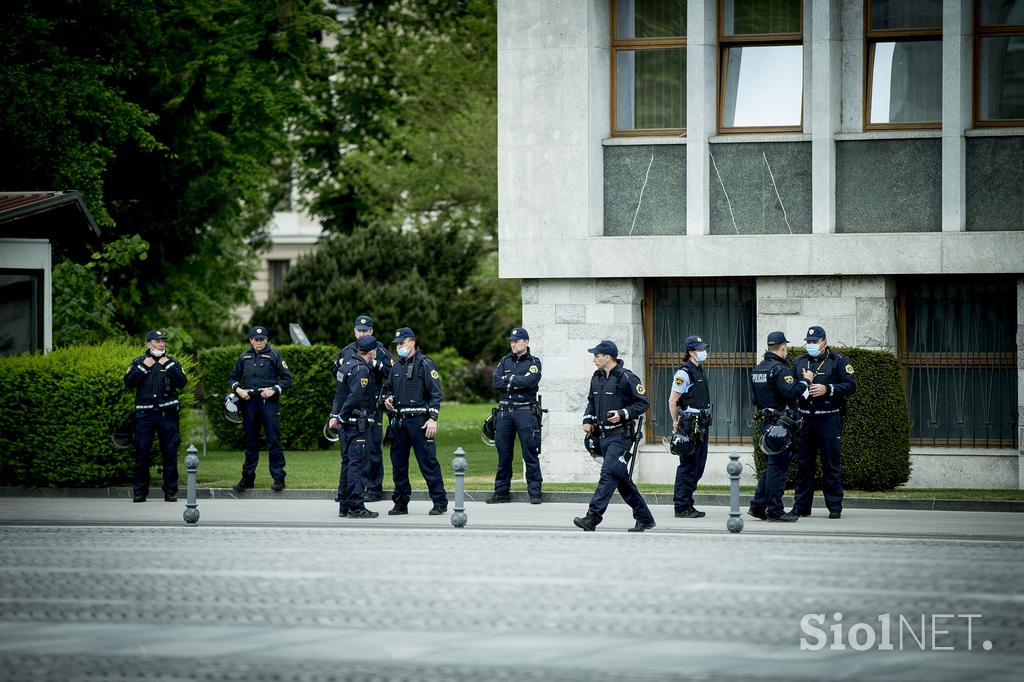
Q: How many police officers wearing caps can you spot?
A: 10